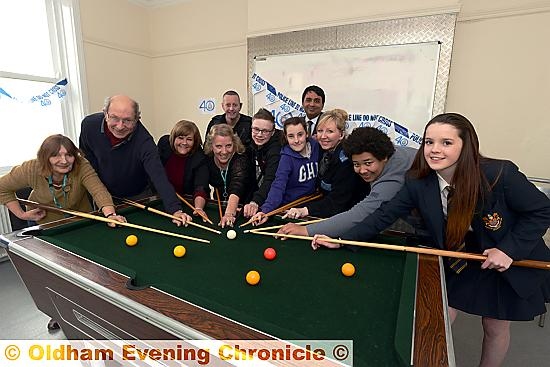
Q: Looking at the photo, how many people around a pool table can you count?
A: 11